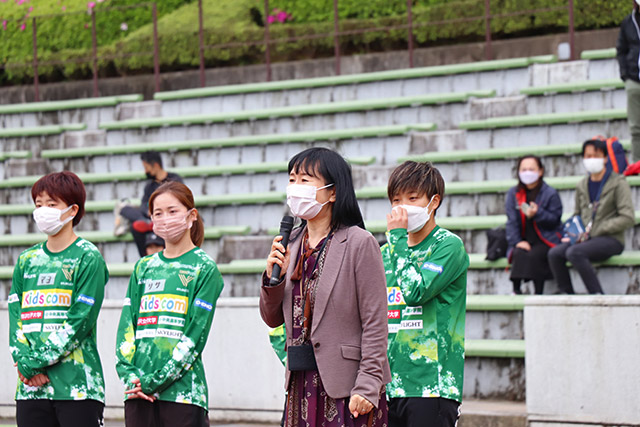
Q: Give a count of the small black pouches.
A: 1